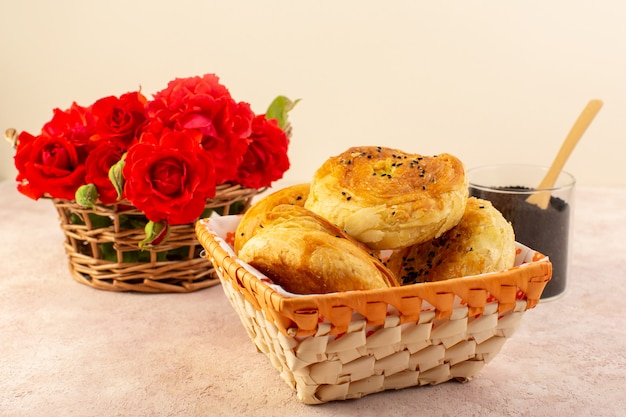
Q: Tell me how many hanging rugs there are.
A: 0